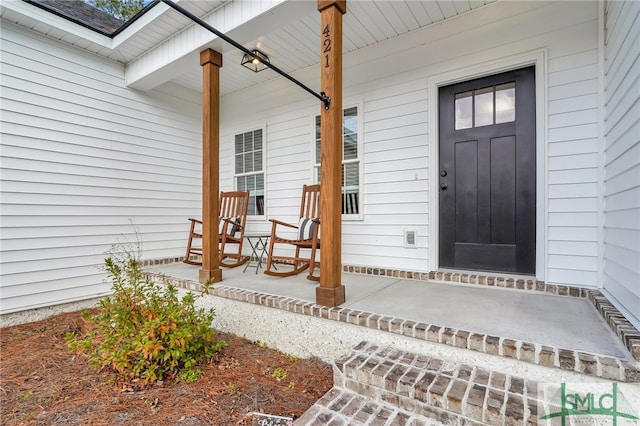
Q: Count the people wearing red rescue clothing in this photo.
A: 0